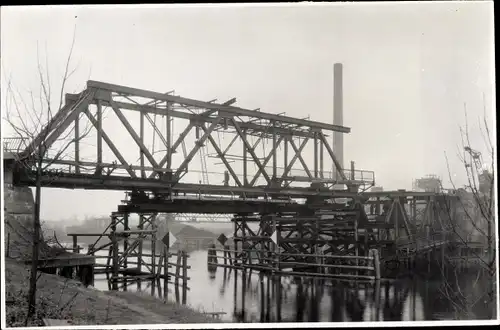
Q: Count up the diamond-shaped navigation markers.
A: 3